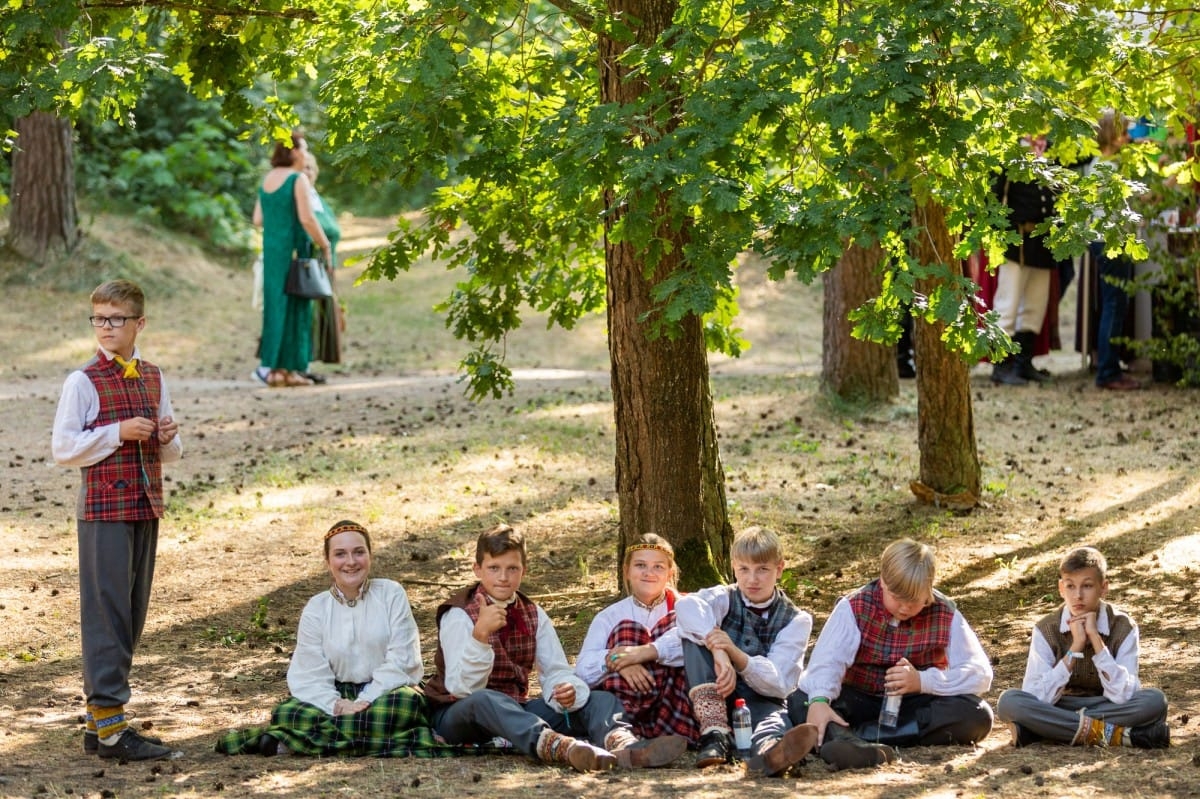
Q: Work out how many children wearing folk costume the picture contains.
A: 7